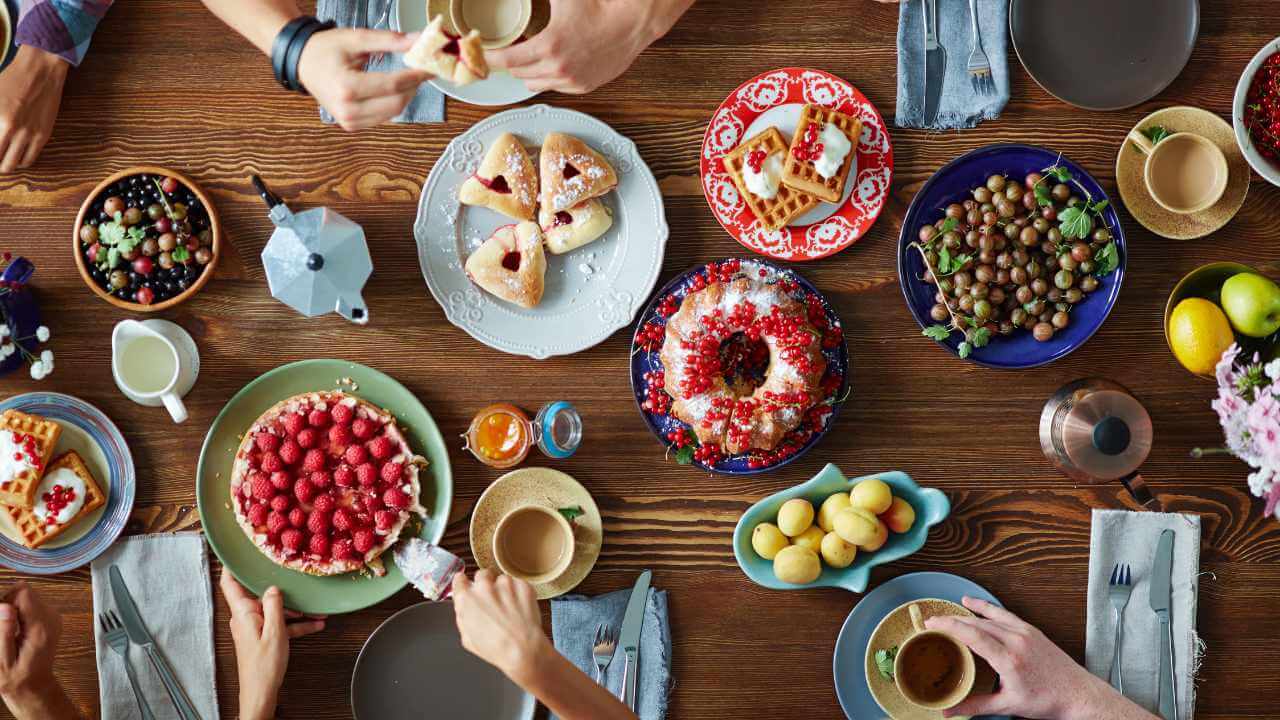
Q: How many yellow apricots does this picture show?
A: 10